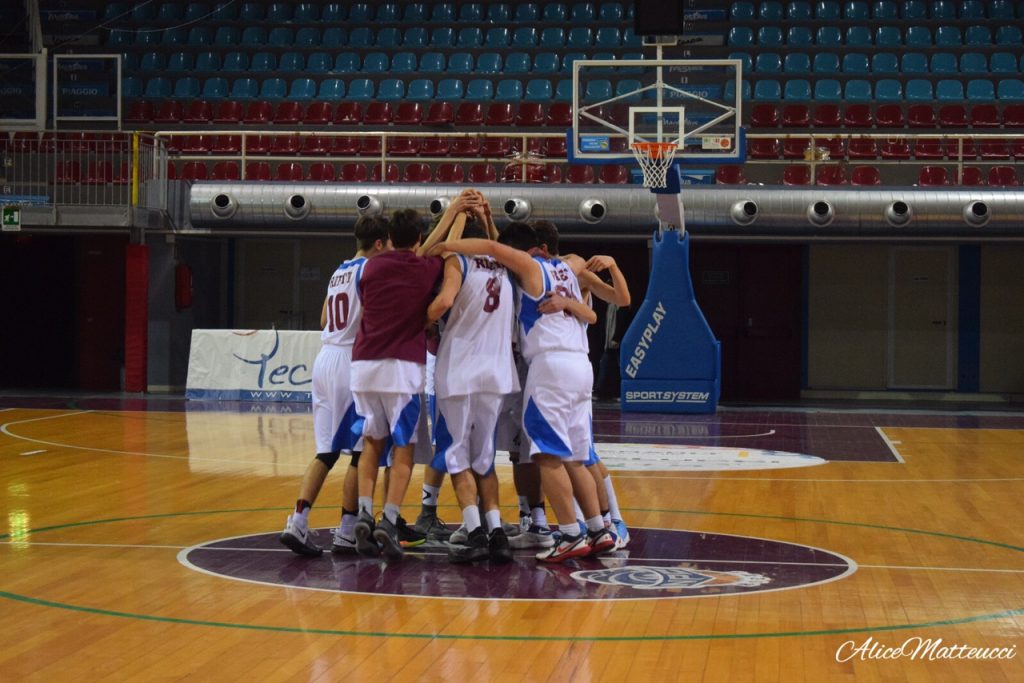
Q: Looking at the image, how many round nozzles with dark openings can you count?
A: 10